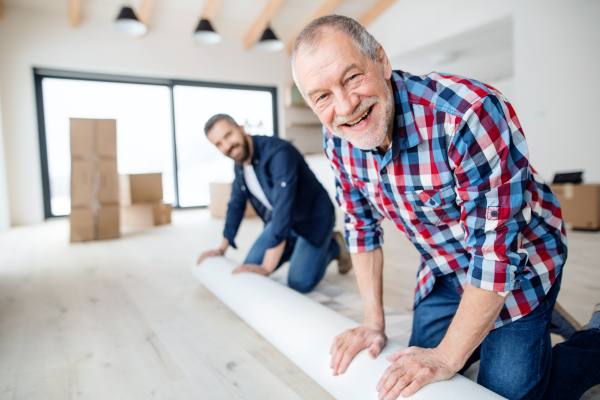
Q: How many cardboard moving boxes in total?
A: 7